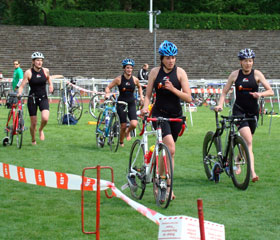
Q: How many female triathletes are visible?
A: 4